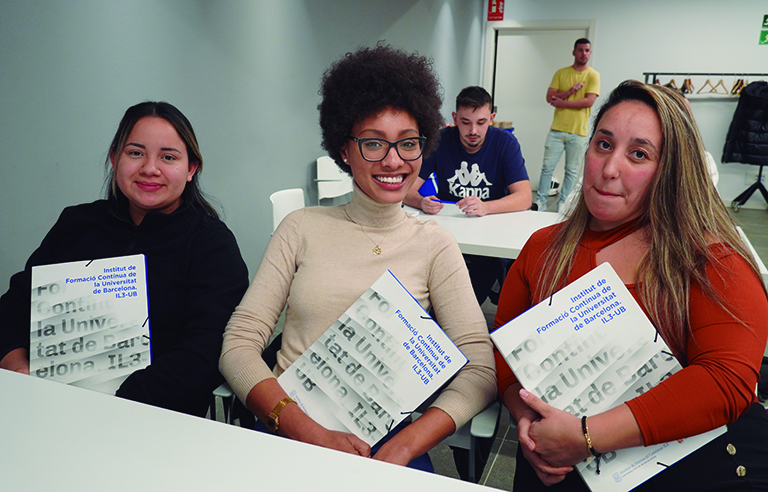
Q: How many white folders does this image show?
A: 3